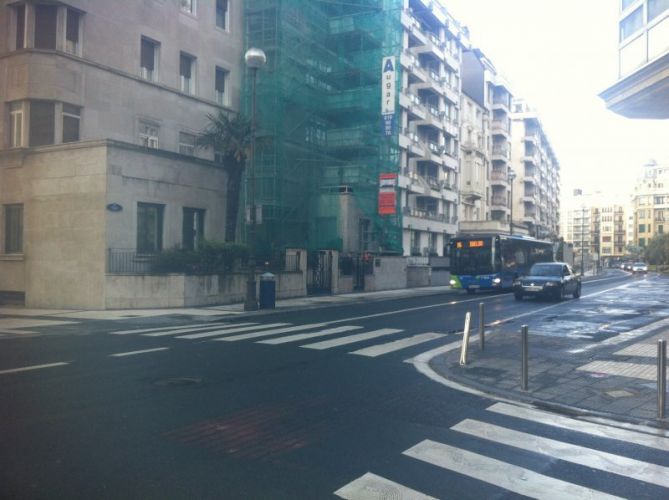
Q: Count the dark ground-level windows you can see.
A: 3